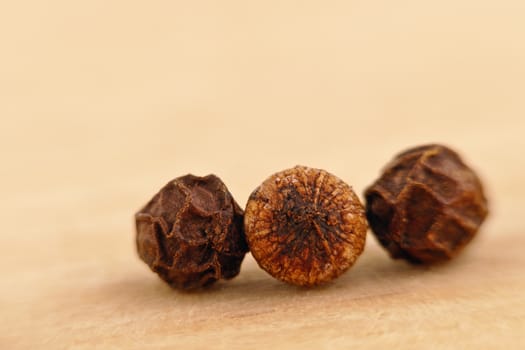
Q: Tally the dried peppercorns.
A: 3